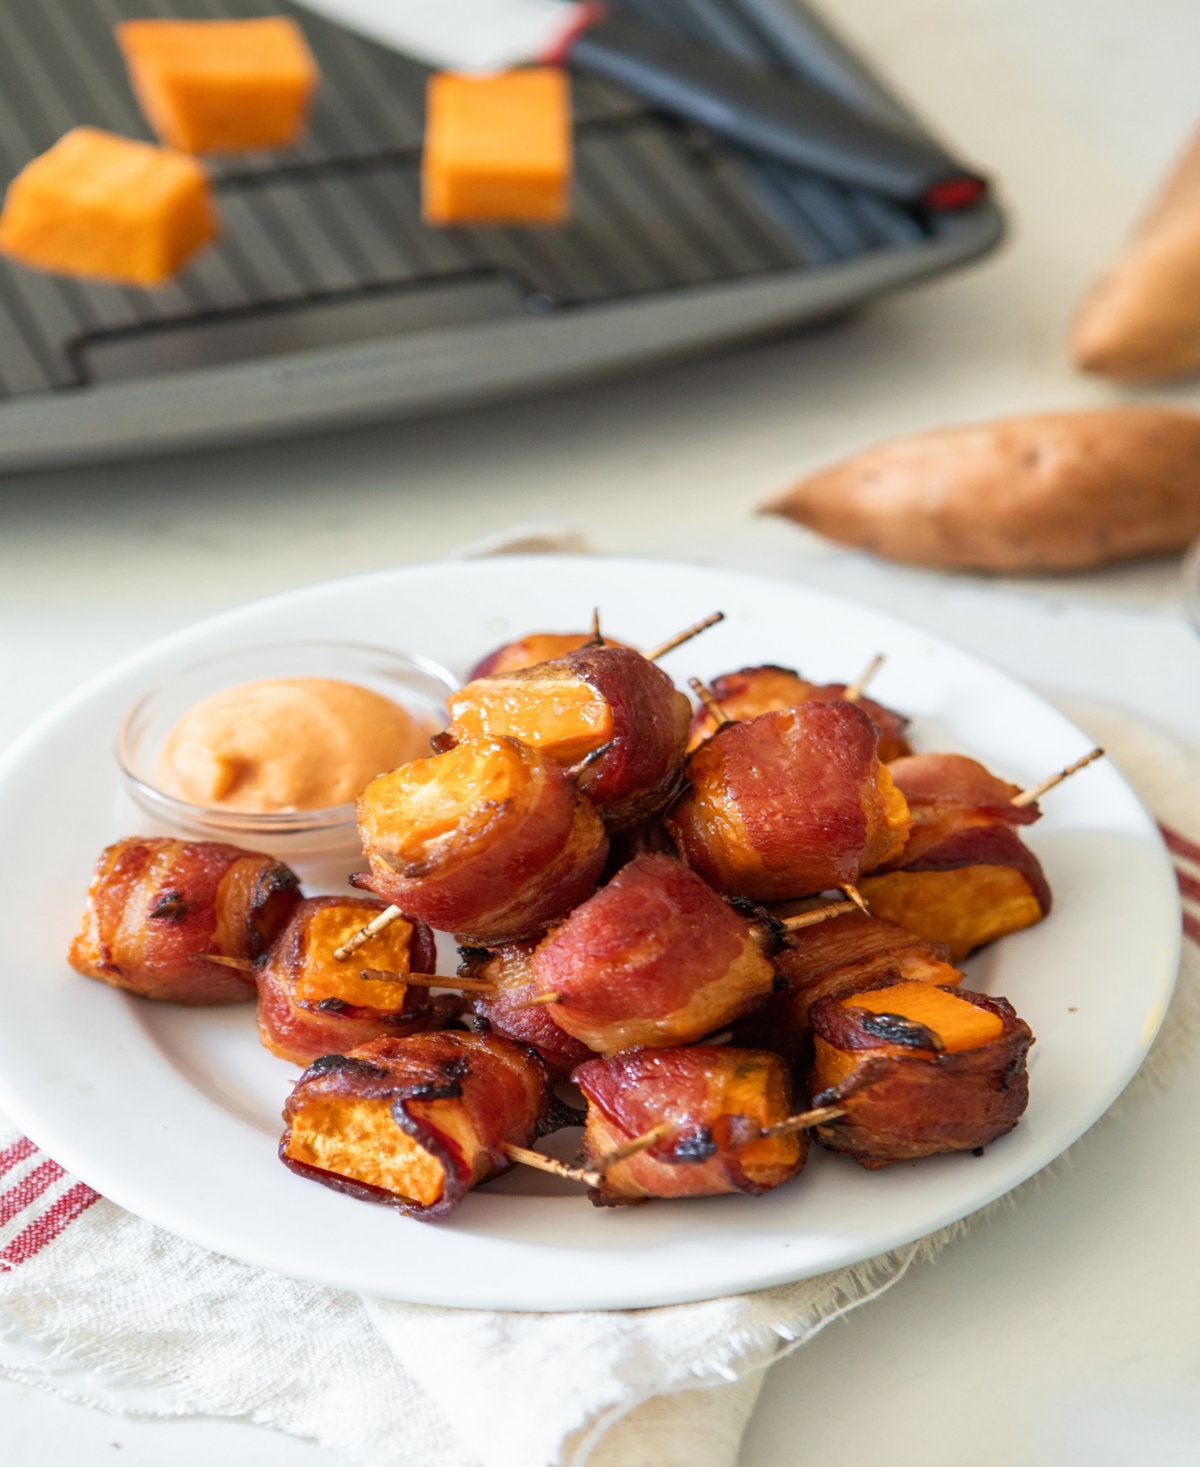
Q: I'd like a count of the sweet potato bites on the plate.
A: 14